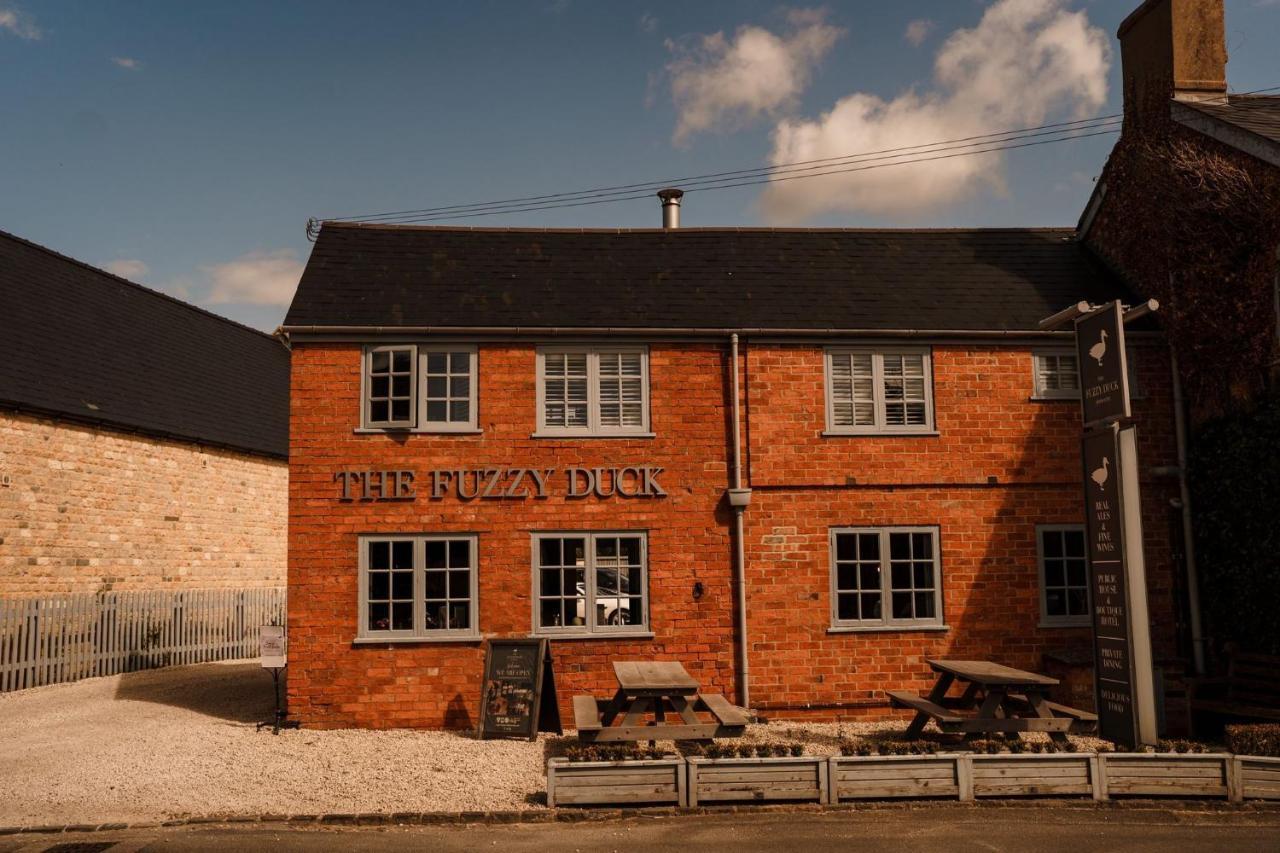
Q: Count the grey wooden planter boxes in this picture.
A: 6